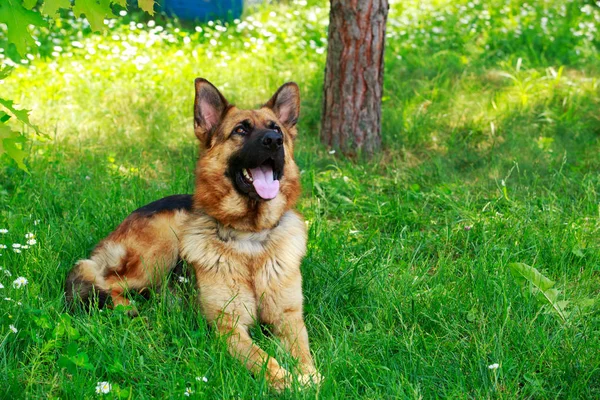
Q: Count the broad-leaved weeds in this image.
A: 1